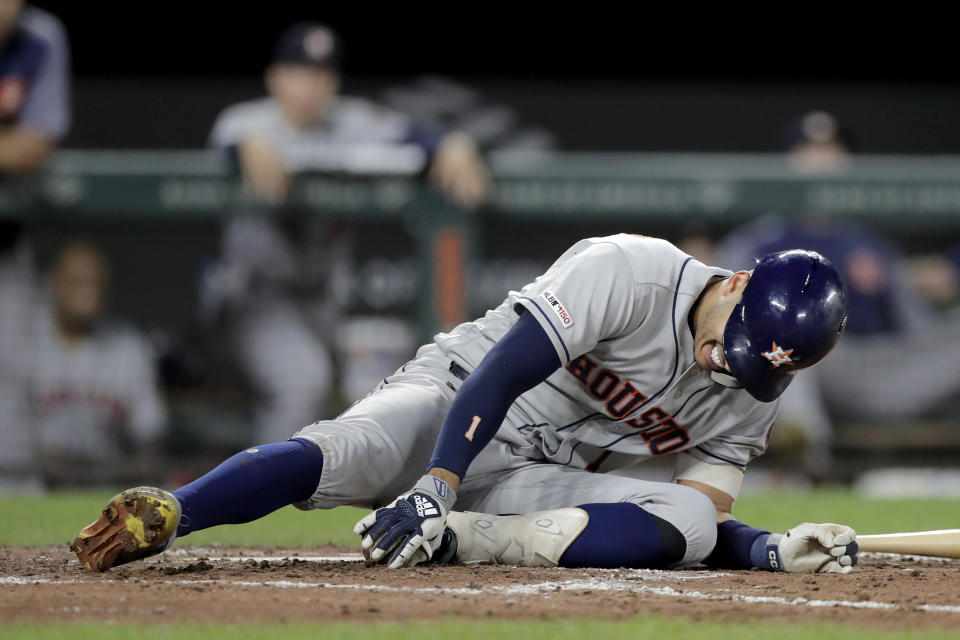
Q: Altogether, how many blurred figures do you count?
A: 4